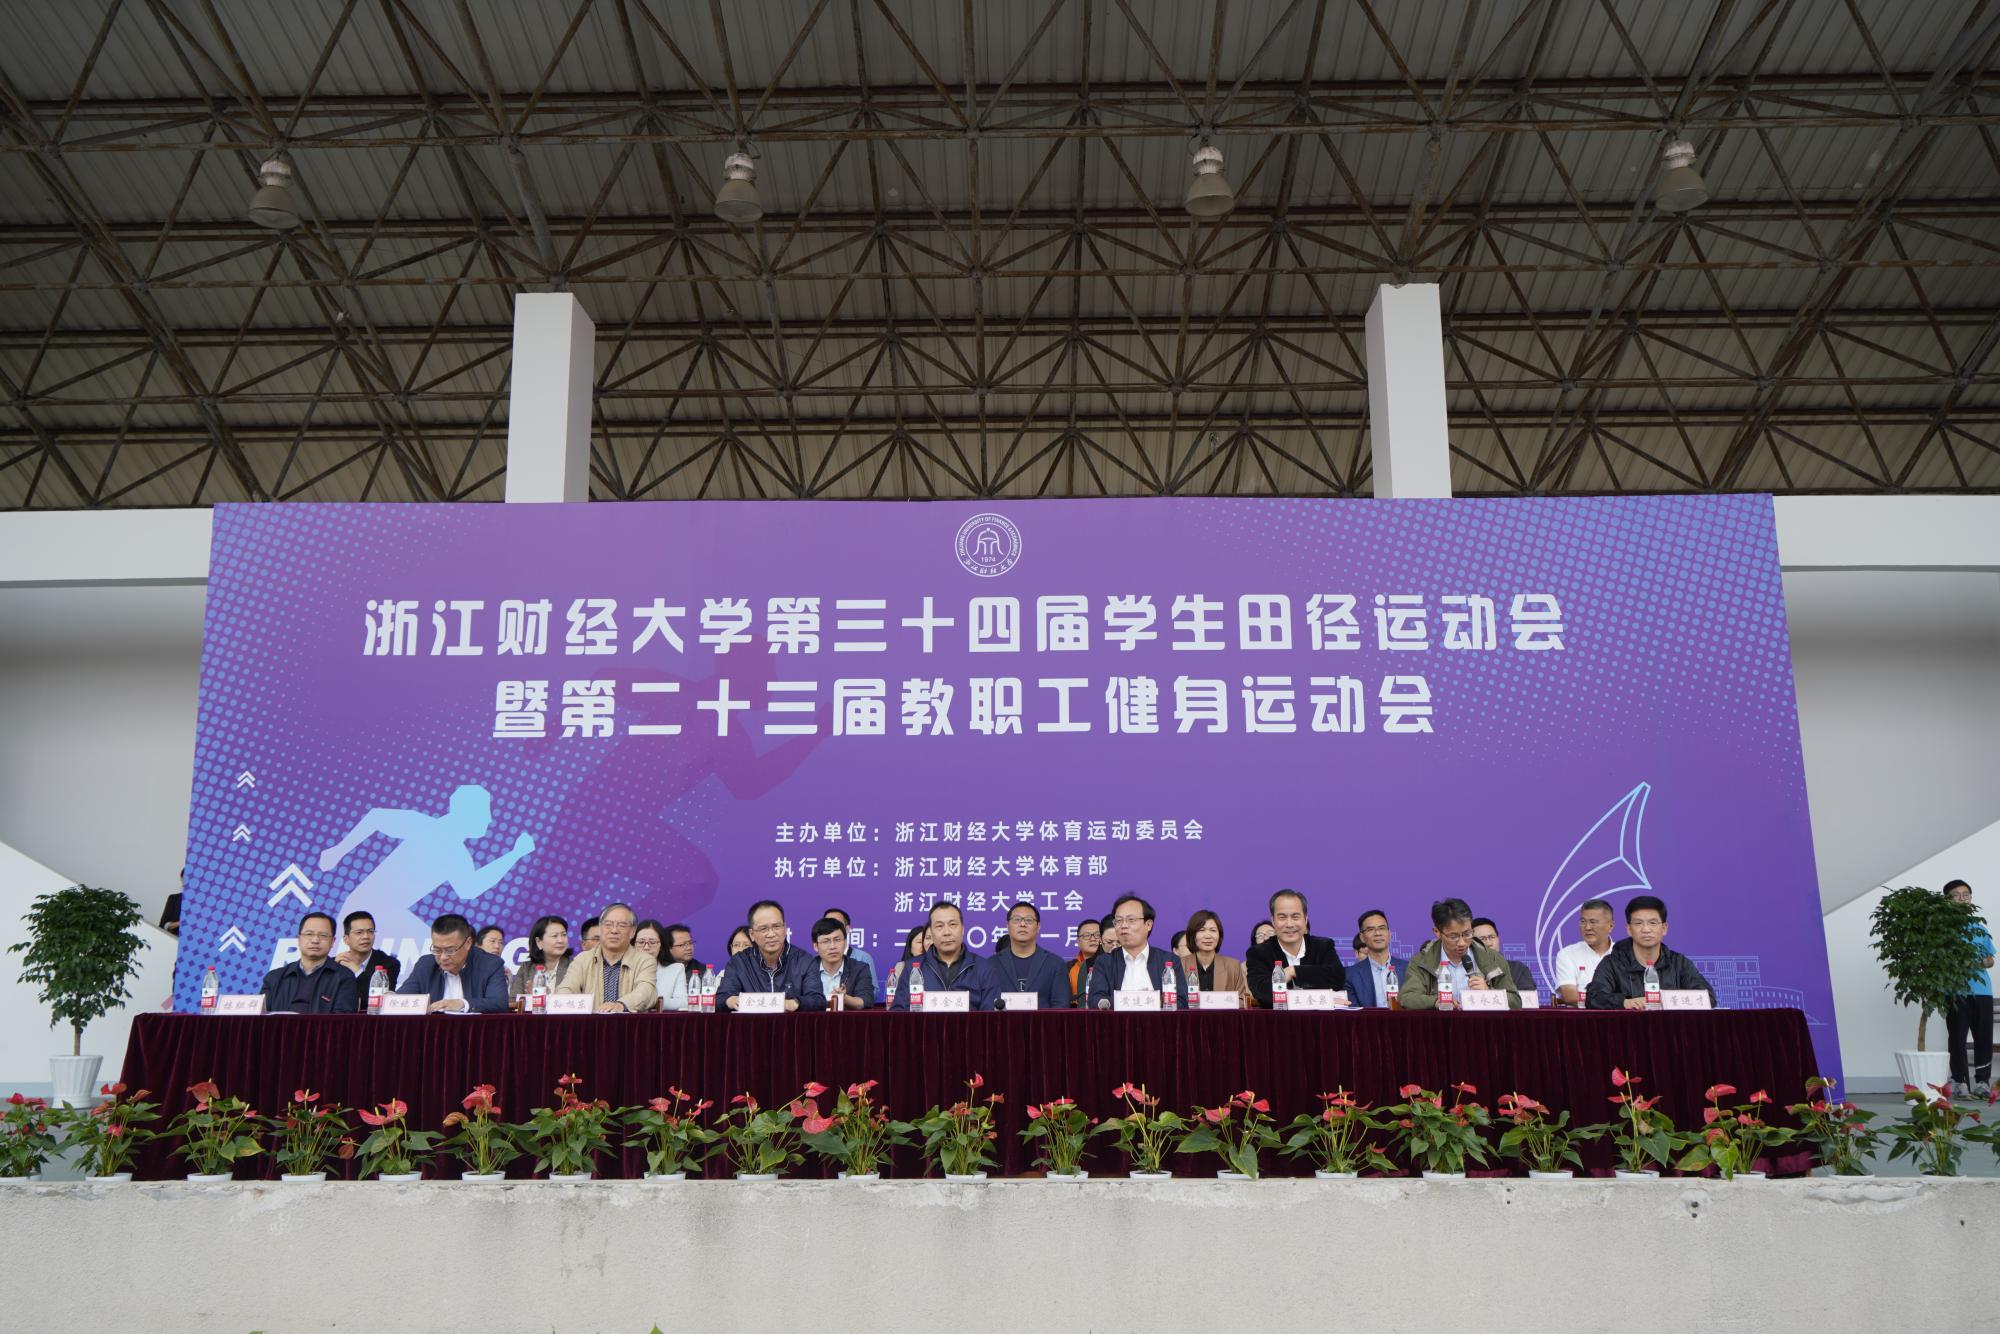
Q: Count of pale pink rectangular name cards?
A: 12